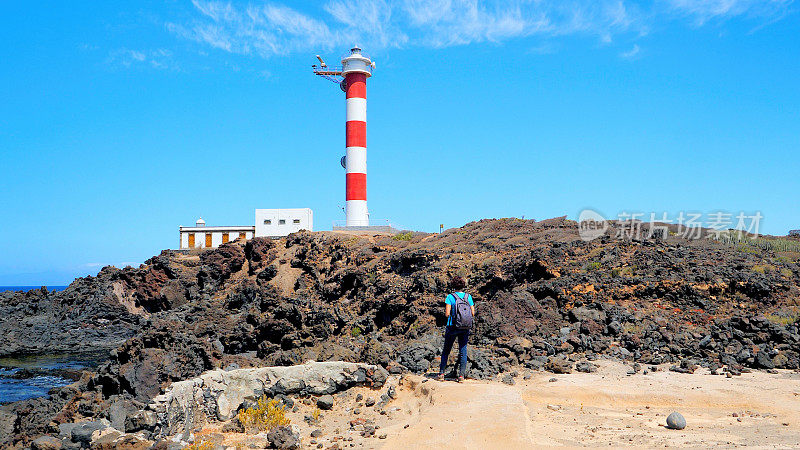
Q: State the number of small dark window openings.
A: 3